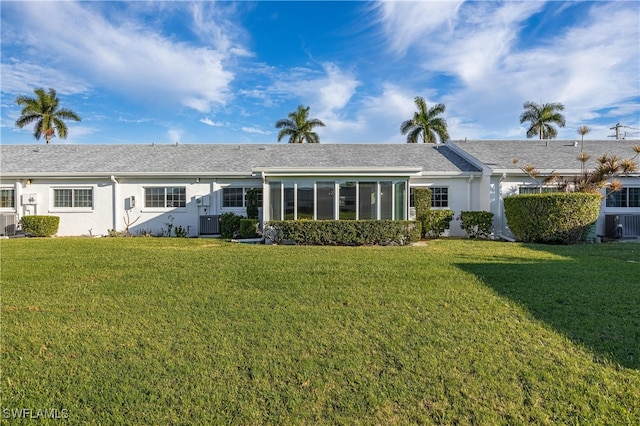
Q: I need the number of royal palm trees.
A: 4